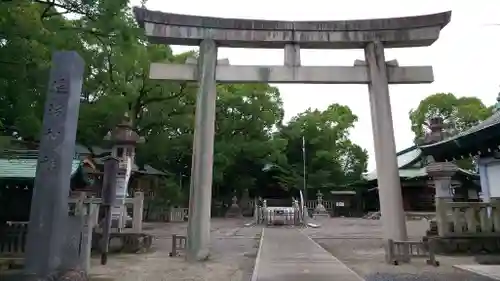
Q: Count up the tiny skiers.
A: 0